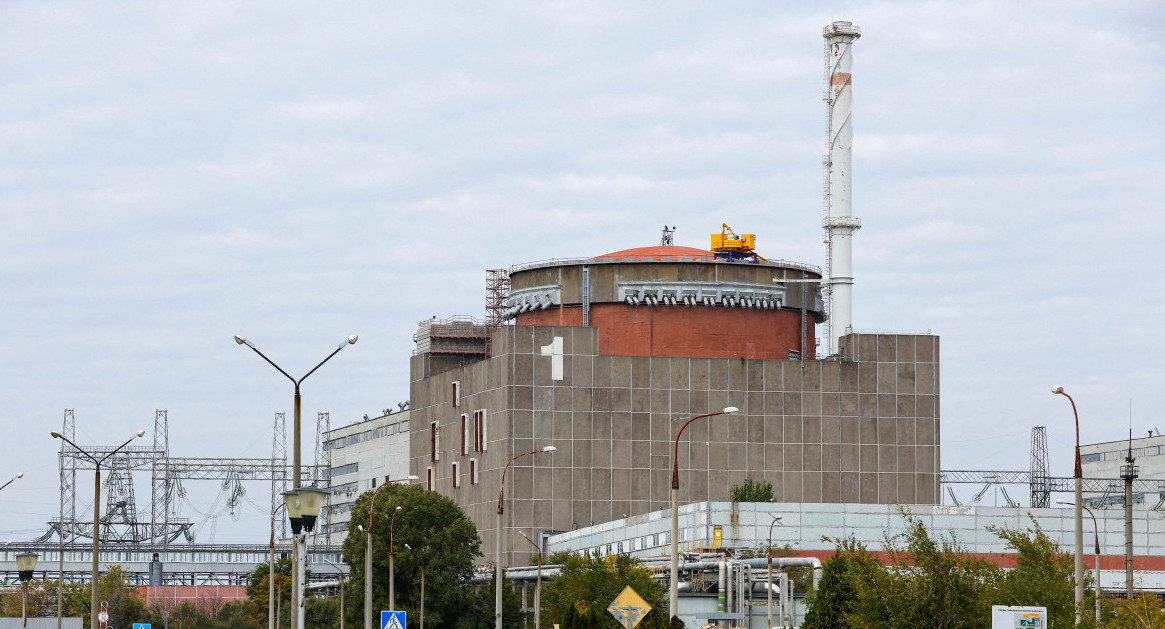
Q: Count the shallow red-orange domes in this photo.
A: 1